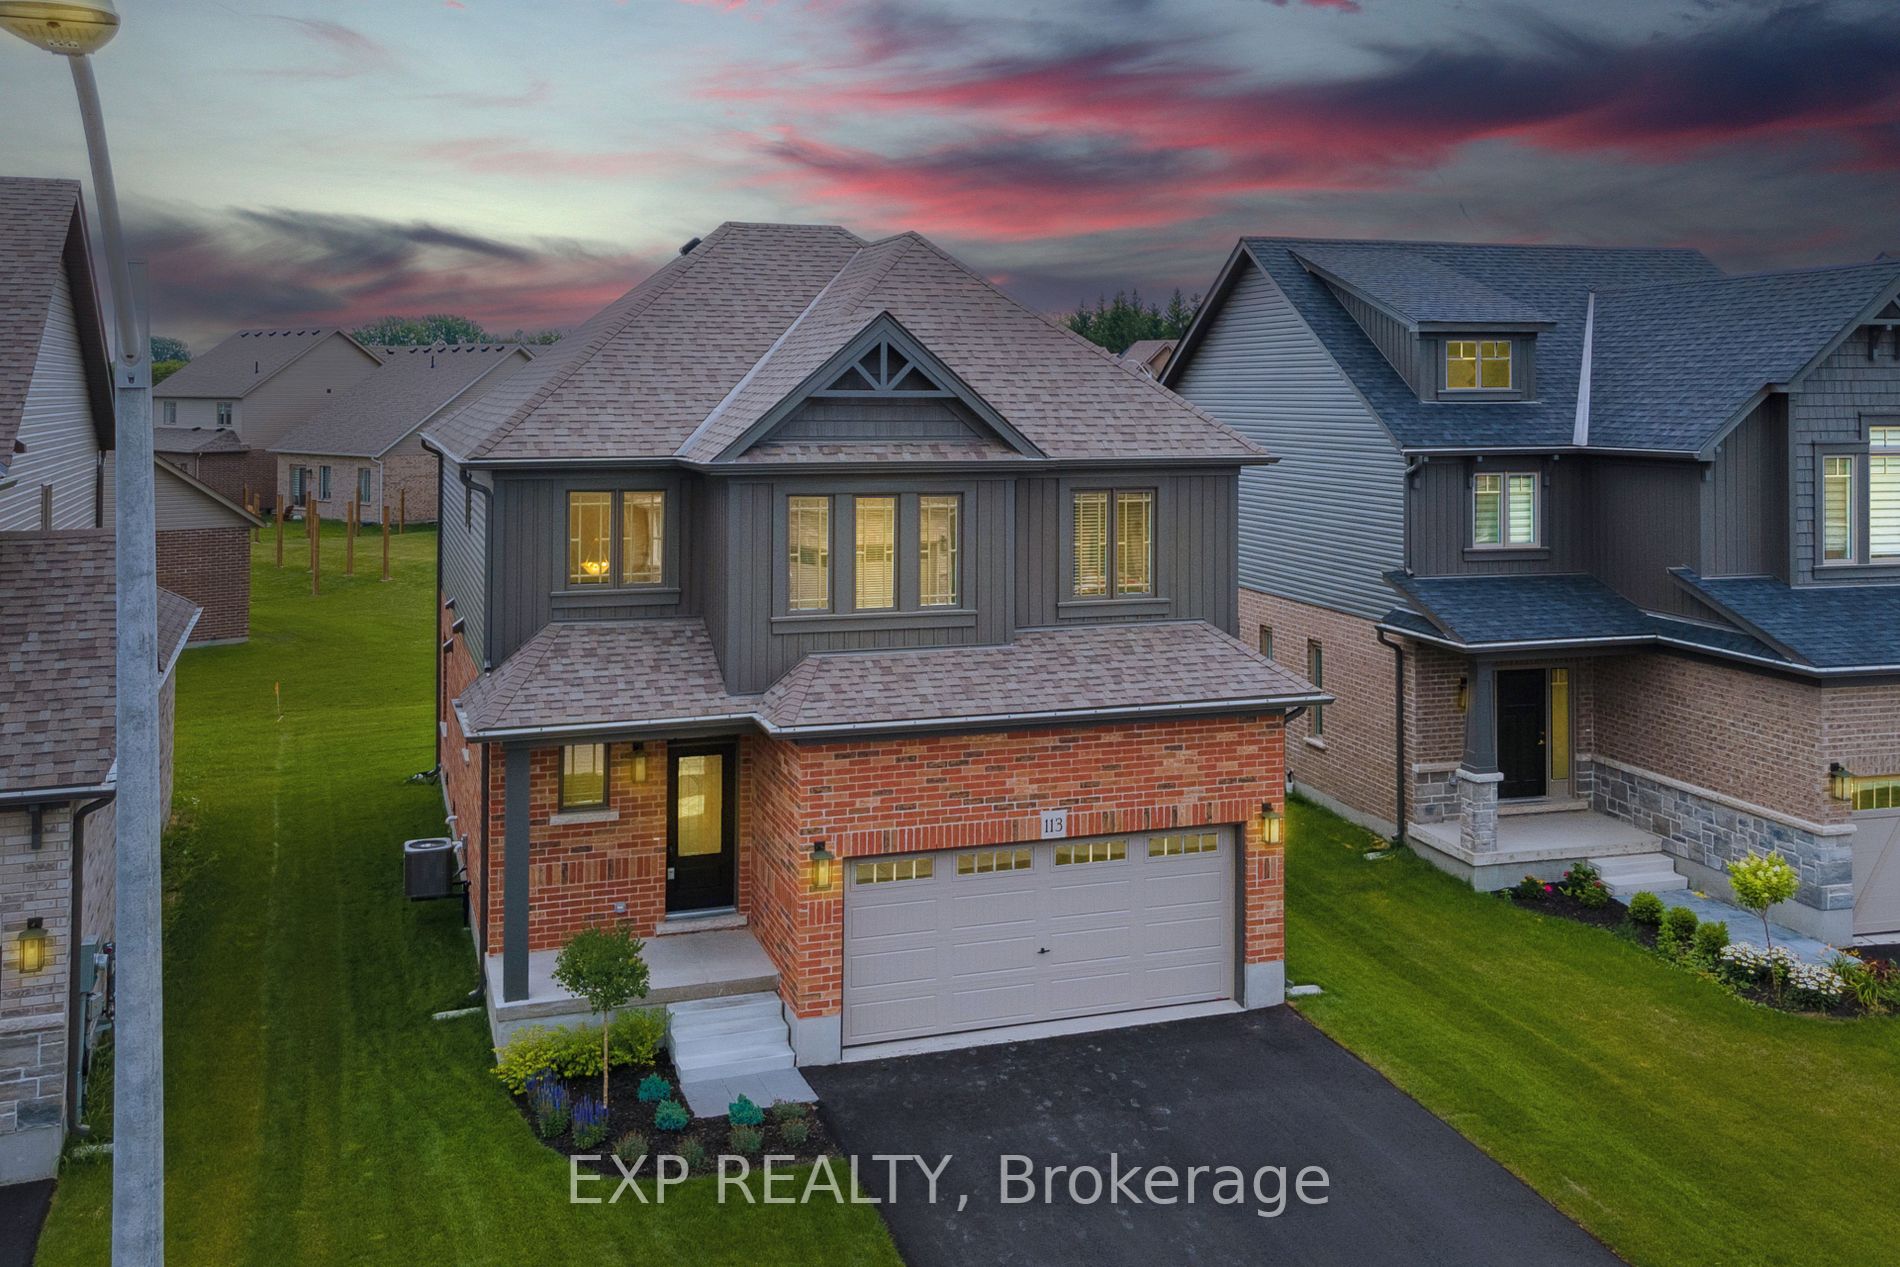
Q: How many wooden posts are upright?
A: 10